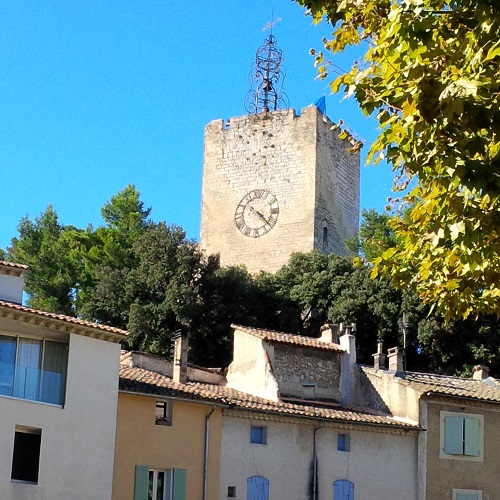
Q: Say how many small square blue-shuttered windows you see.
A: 2